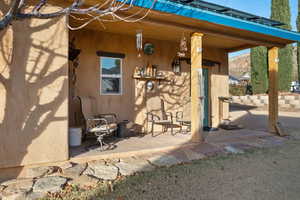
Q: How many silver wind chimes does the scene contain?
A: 1